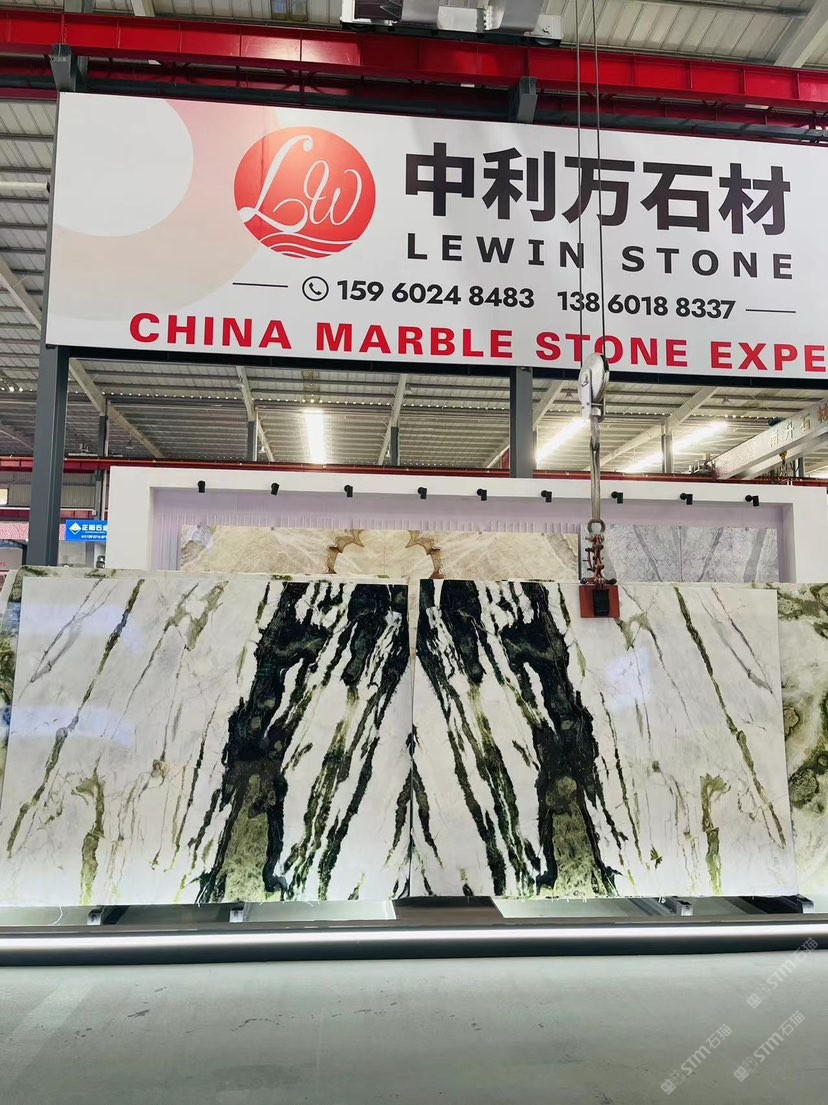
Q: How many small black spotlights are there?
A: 9